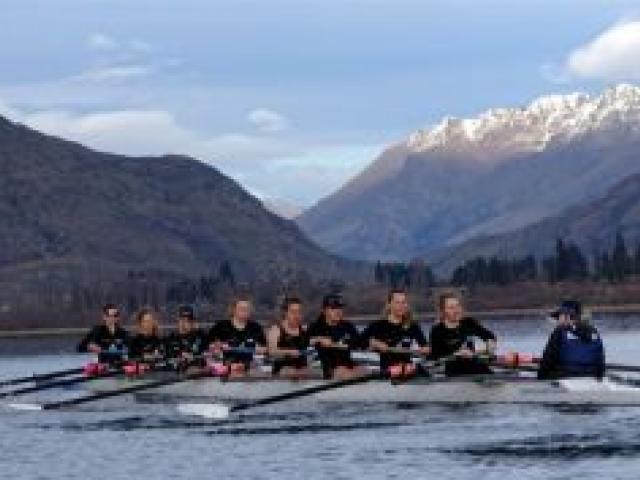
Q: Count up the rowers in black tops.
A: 8